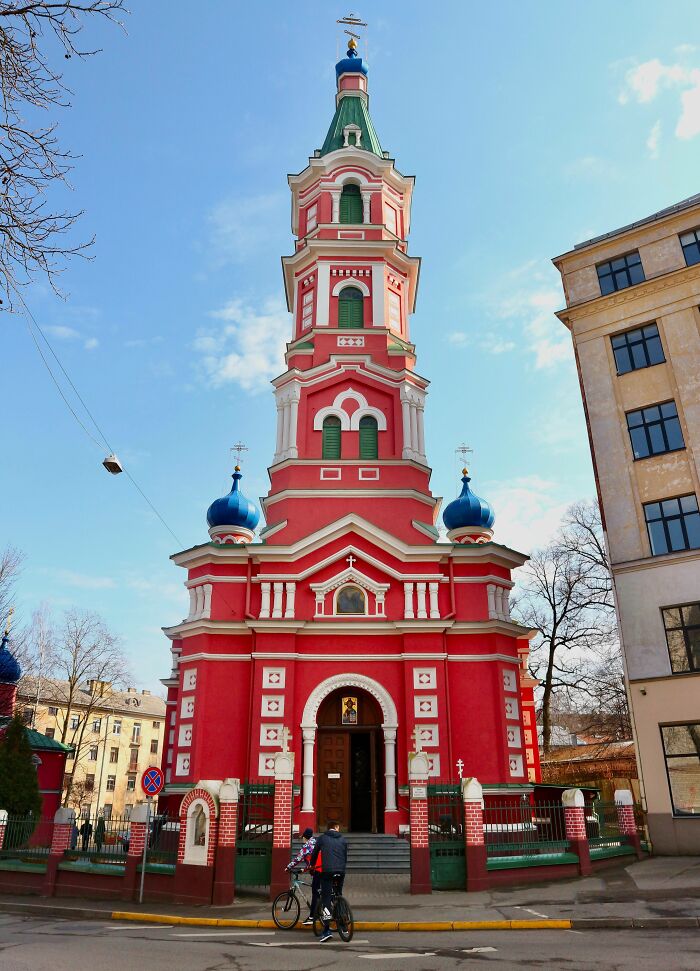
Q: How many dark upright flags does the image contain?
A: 0